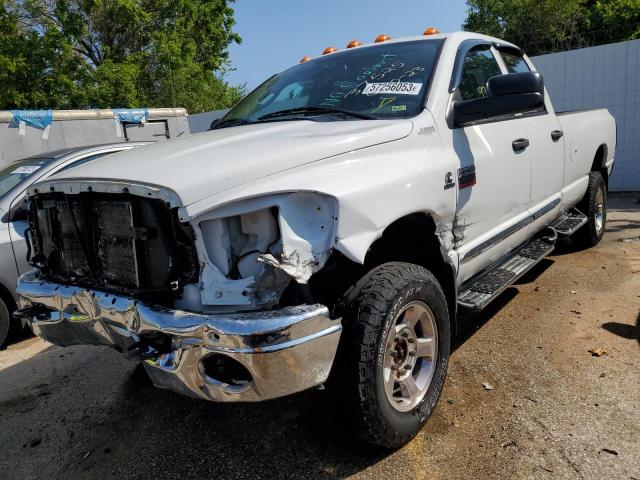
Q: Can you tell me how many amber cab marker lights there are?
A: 5